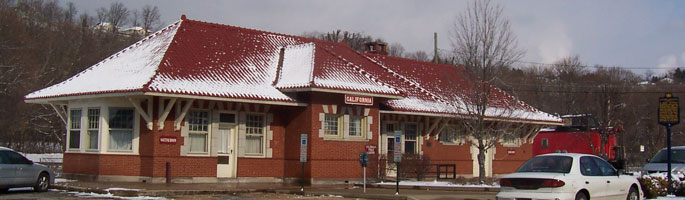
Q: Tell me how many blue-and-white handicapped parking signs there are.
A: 2